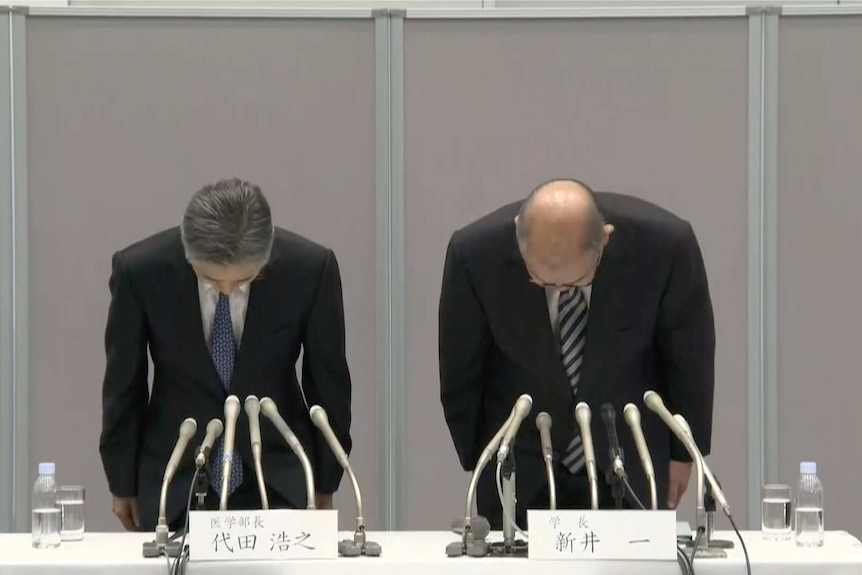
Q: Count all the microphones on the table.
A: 14